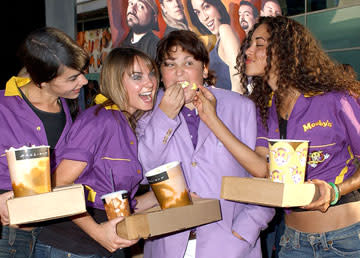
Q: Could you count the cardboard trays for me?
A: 3